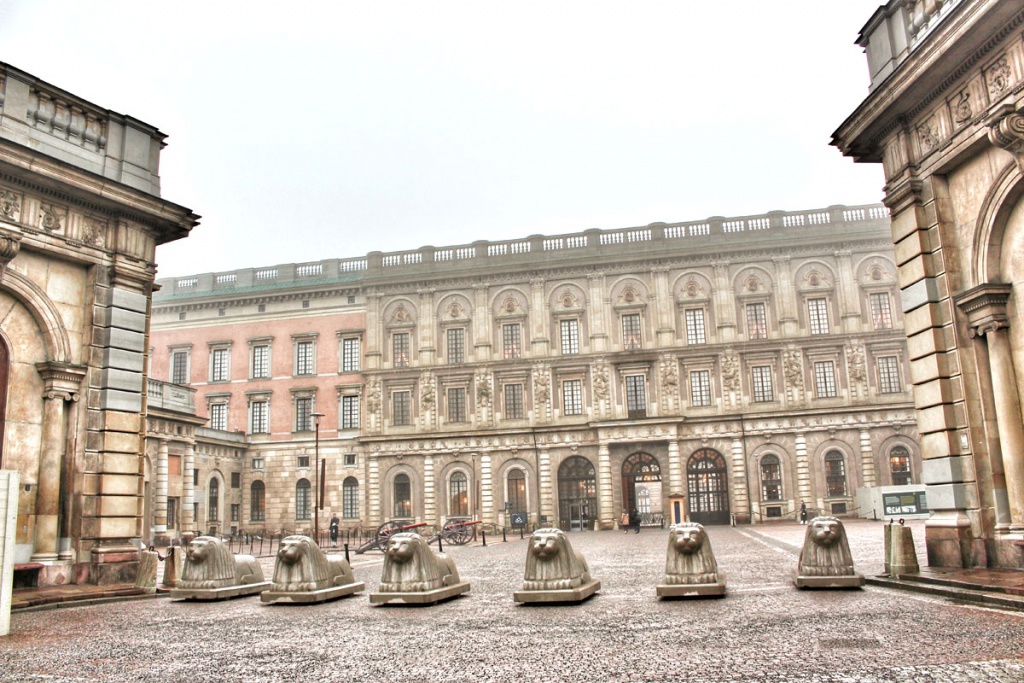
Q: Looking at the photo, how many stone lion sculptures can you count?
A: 6